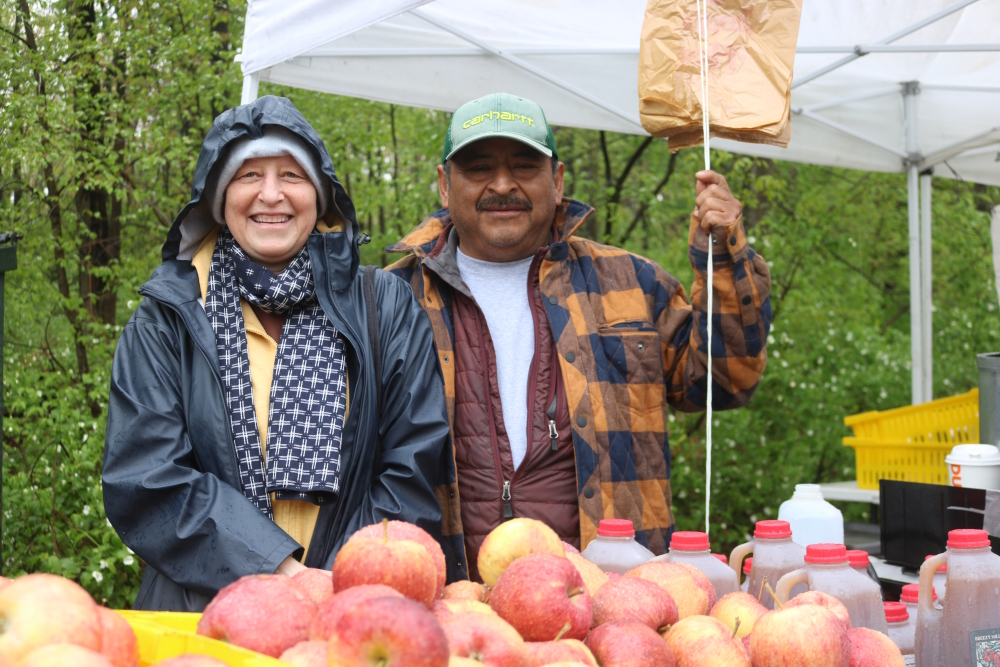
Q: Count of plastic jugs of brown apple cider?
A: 11